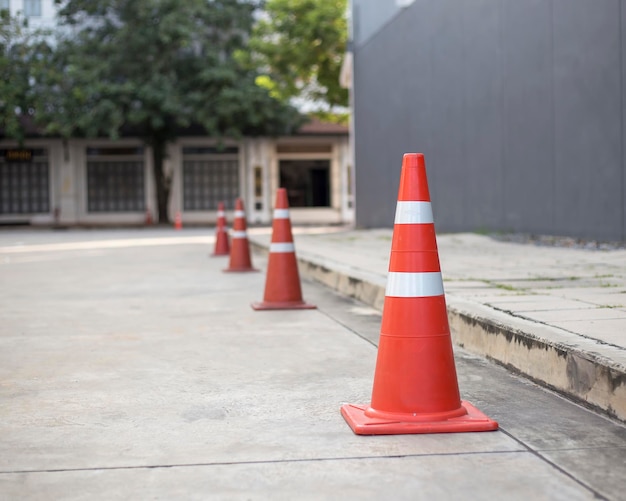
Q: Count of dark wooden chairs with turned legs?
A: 0